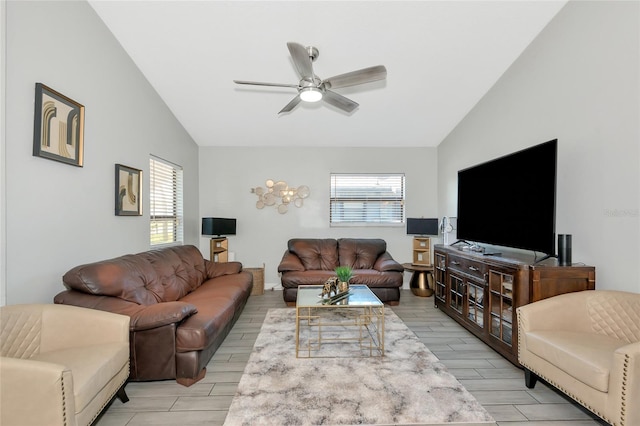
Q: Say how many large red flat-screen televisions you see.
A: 0